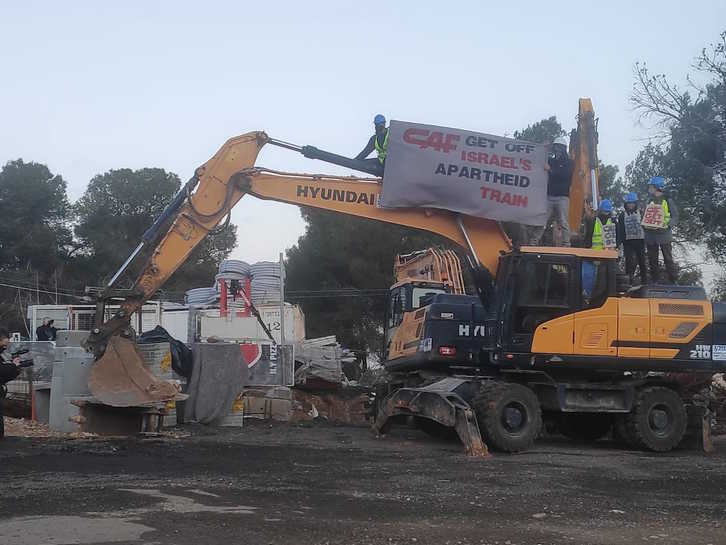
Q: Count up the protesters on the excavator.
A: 5